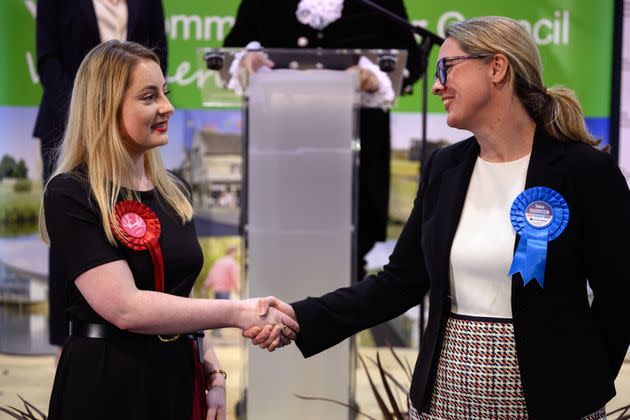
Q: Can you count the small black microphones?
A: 2